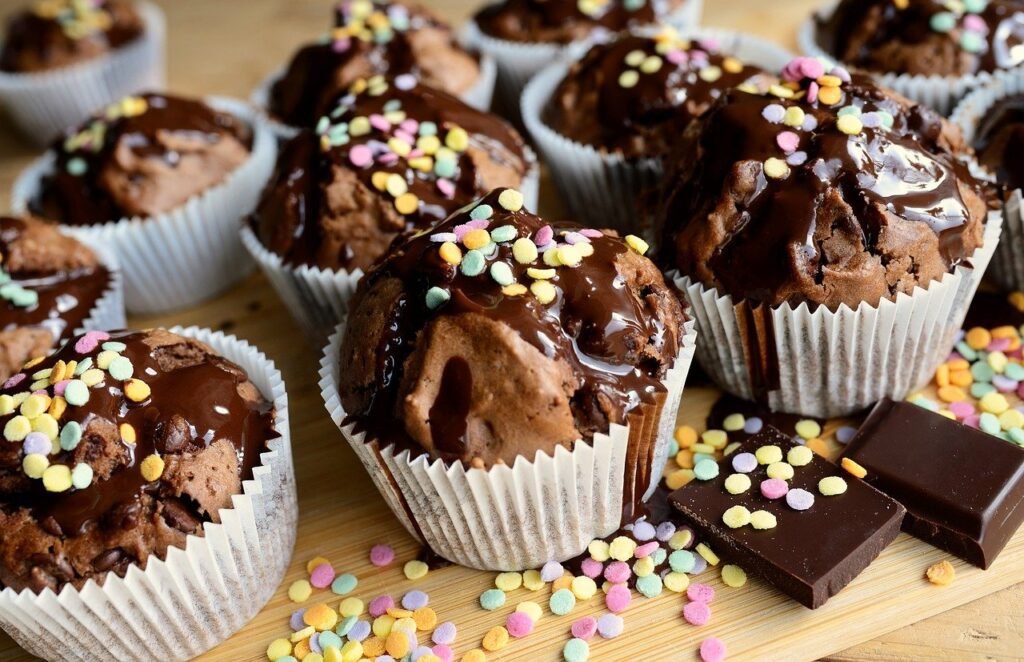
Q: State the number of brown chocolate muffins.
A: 12